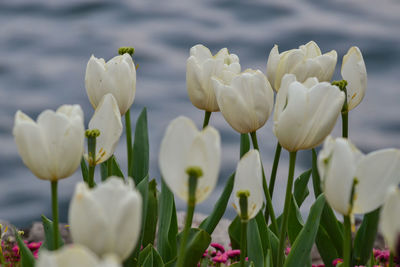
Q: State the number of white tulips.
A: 14